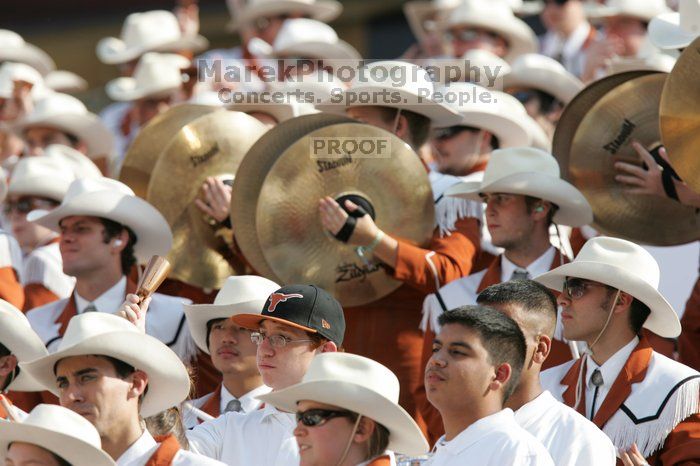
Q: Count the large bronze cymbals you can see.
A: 7